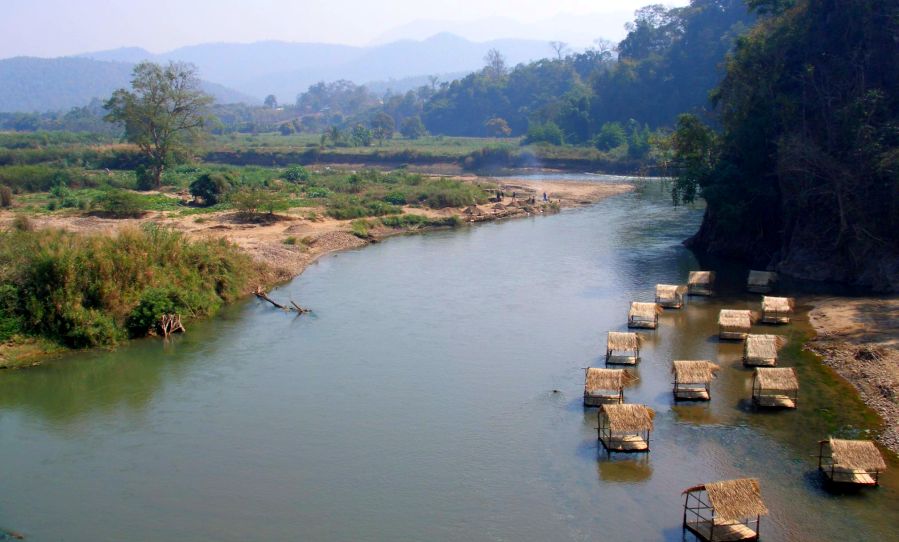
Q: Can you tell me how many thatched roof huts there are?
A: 14